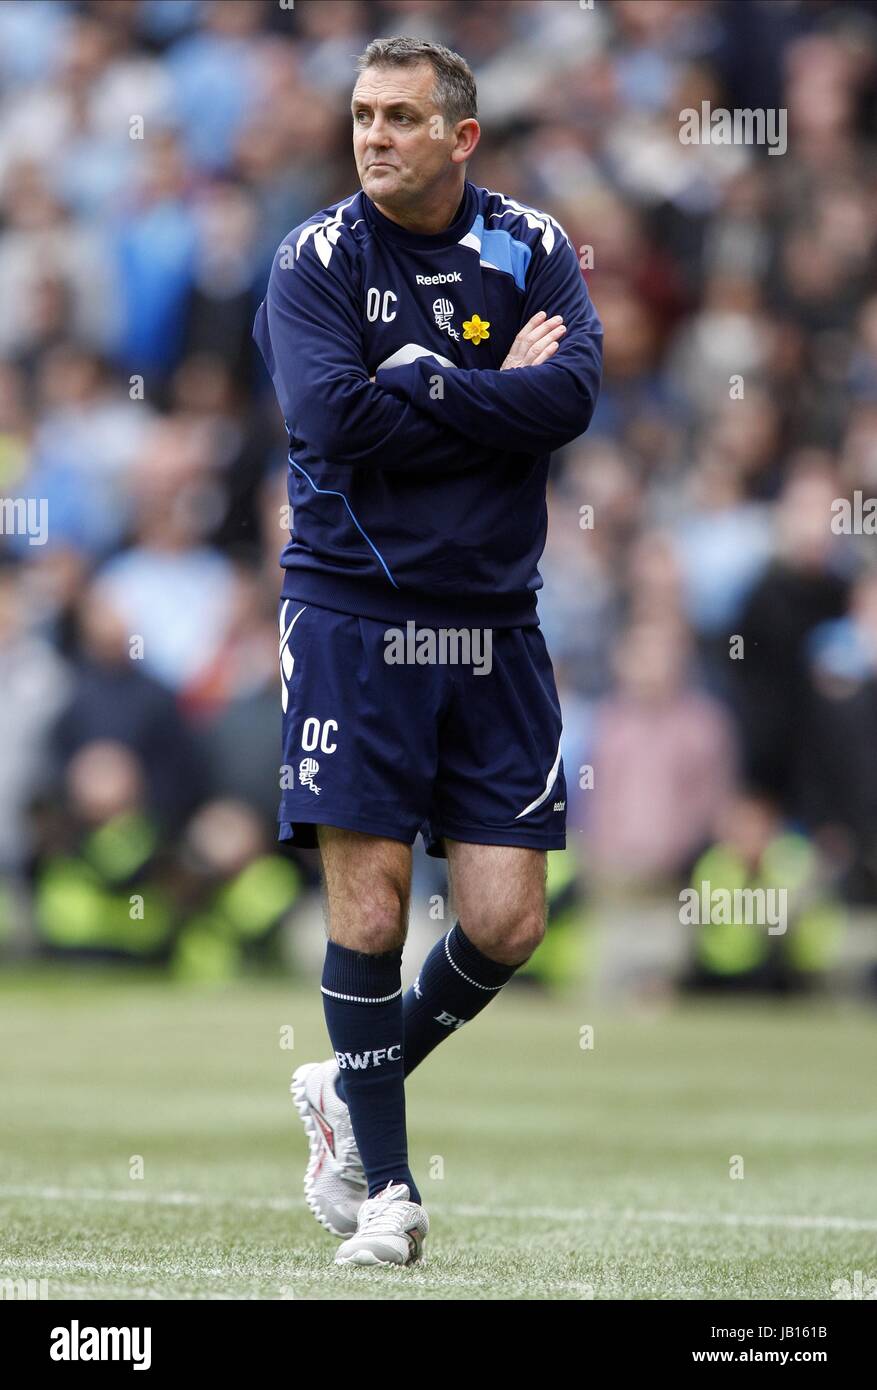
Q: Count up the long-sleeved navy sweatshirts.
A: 1